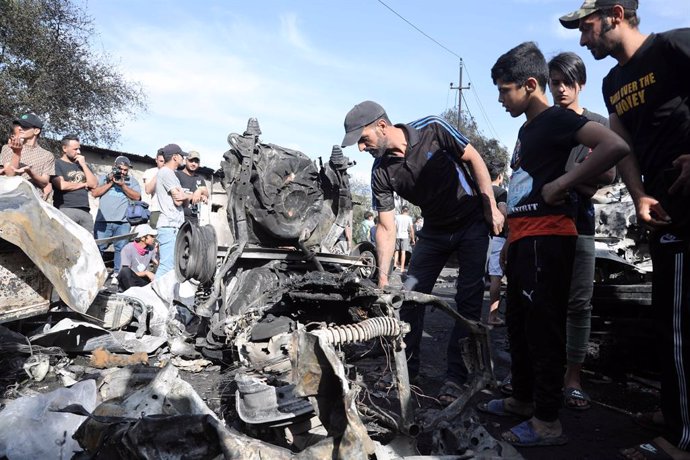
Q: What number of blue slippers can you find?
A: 2